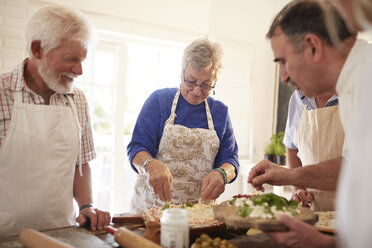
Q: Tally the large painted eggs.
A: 0